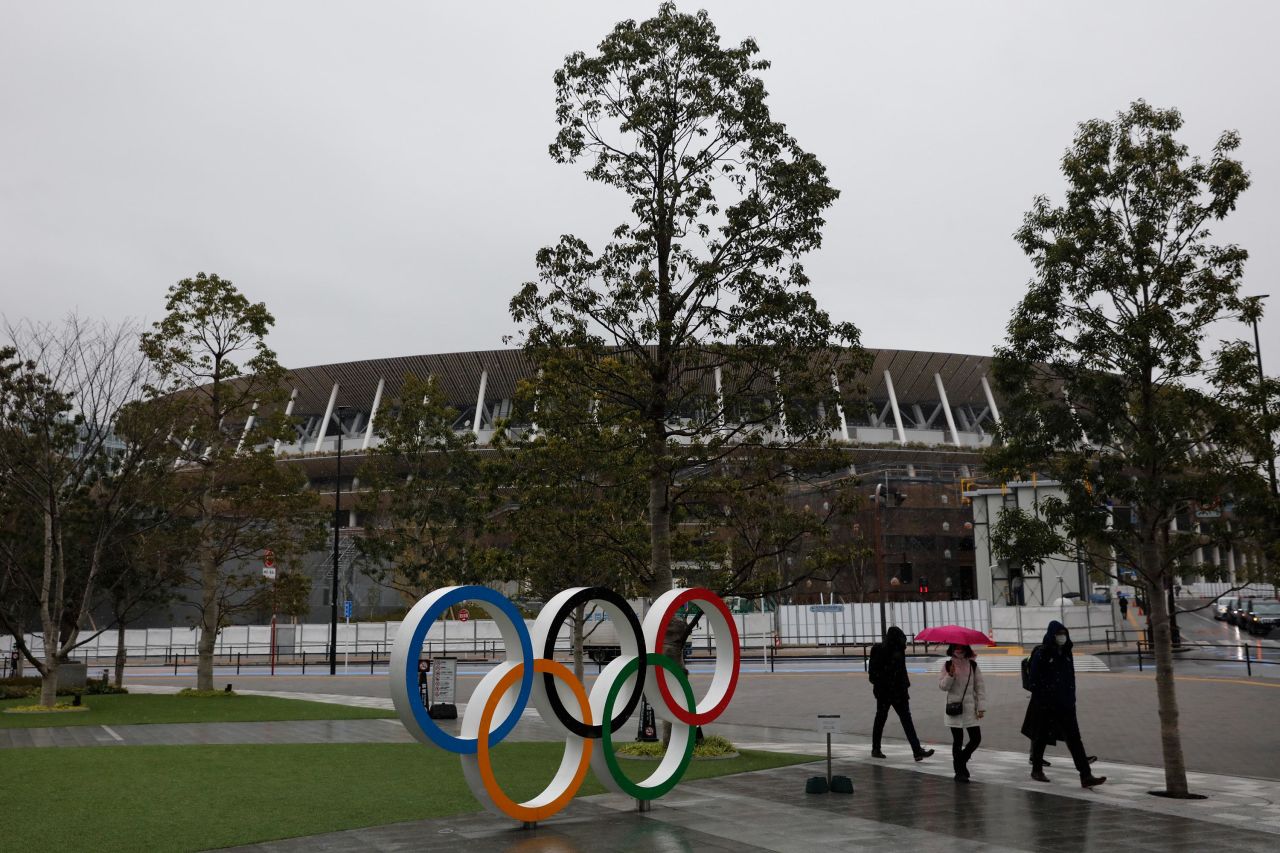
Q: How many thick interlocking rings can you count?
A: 5